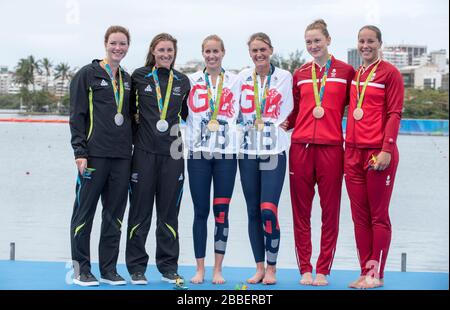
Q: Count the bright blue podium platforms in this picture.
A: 1